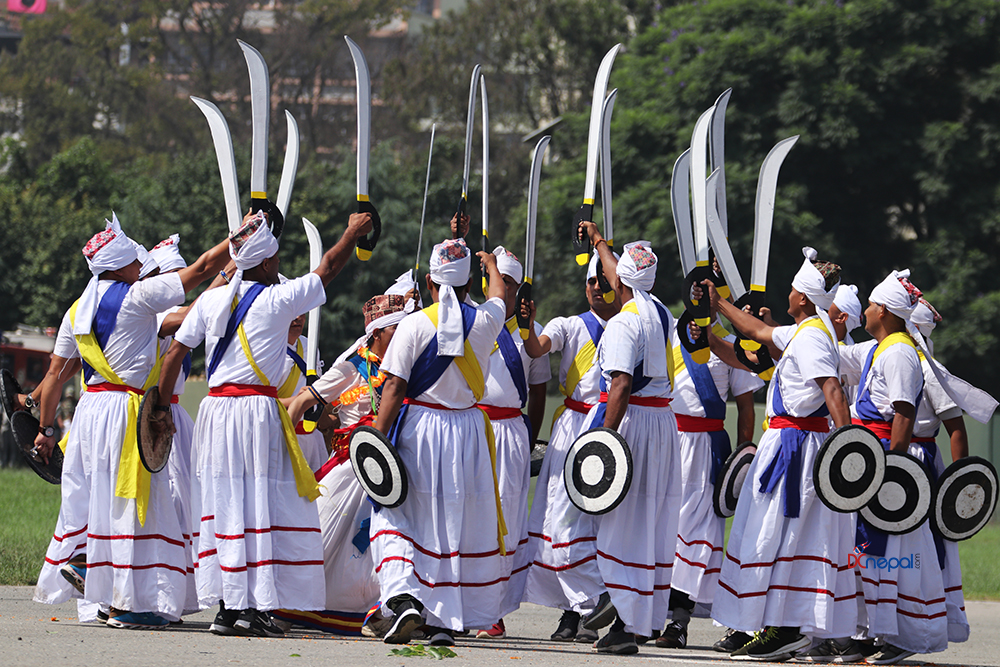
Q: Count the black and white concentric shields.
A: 6